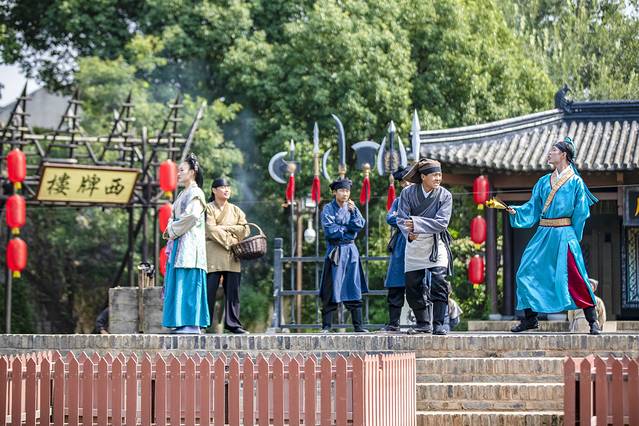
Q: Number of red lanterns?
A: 9